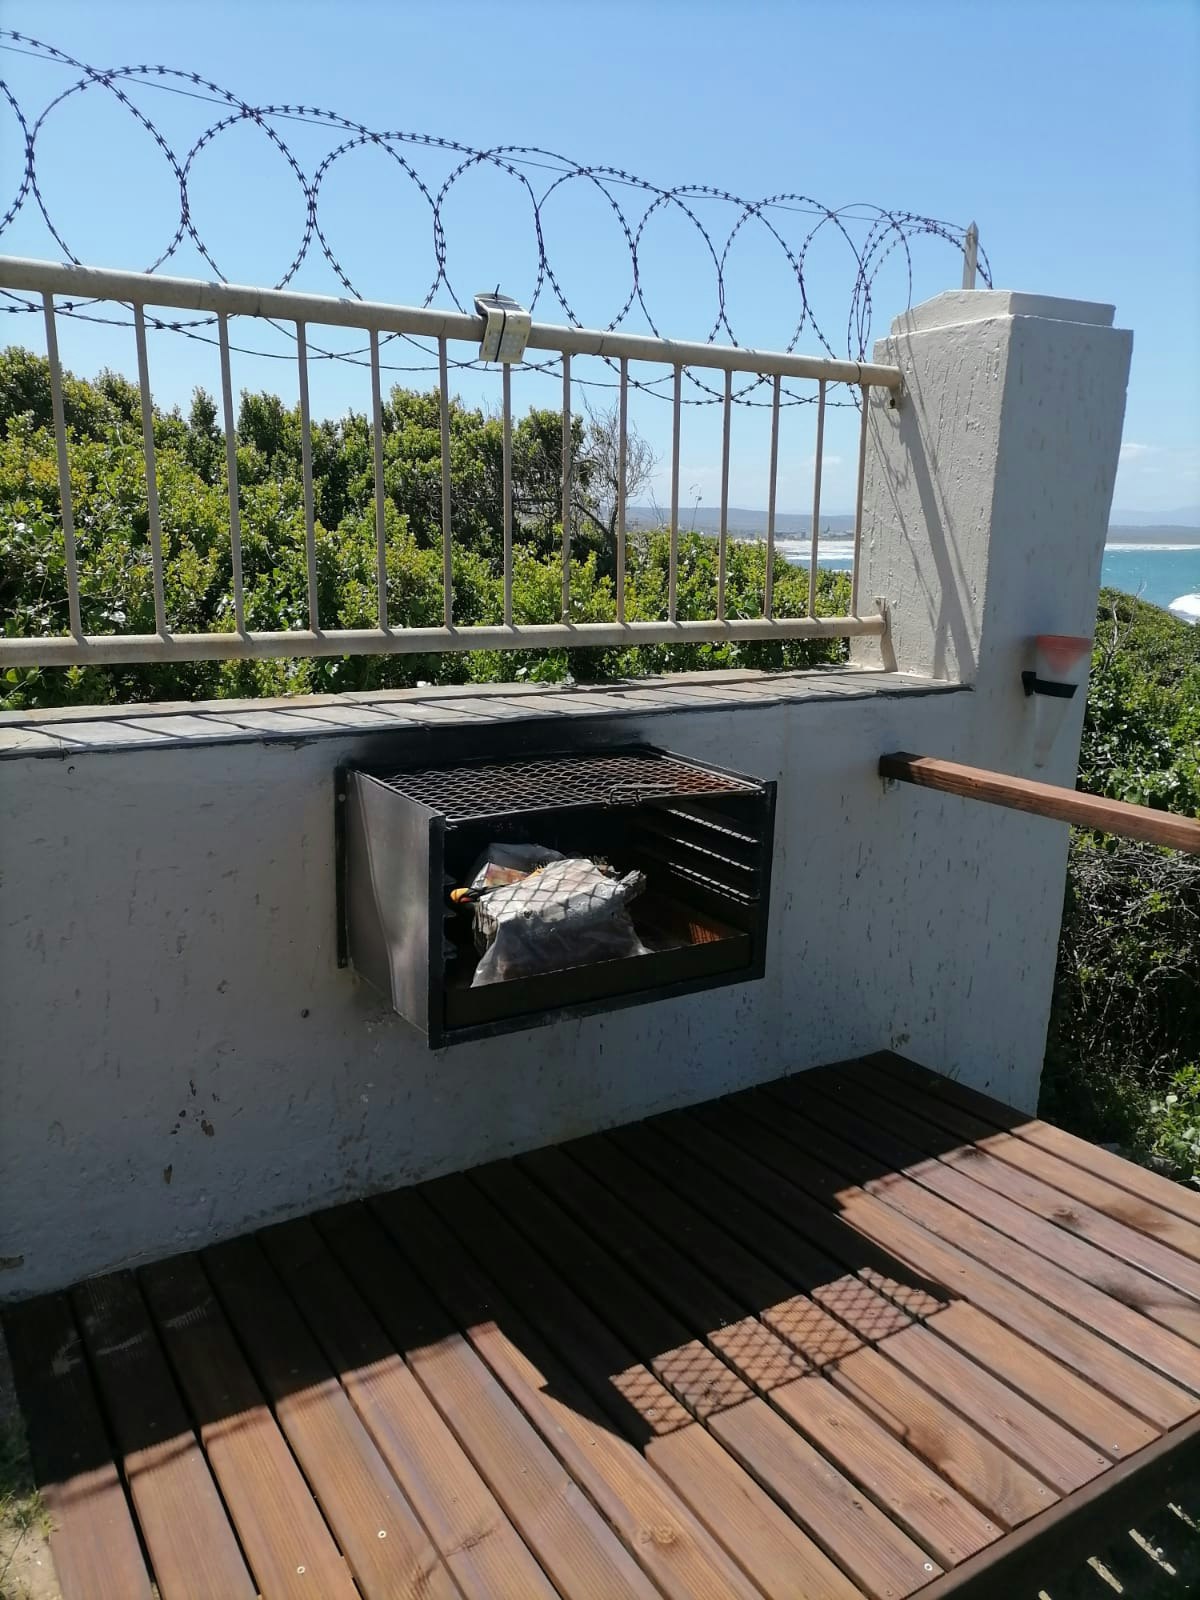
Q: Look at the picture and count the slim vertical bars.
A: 14